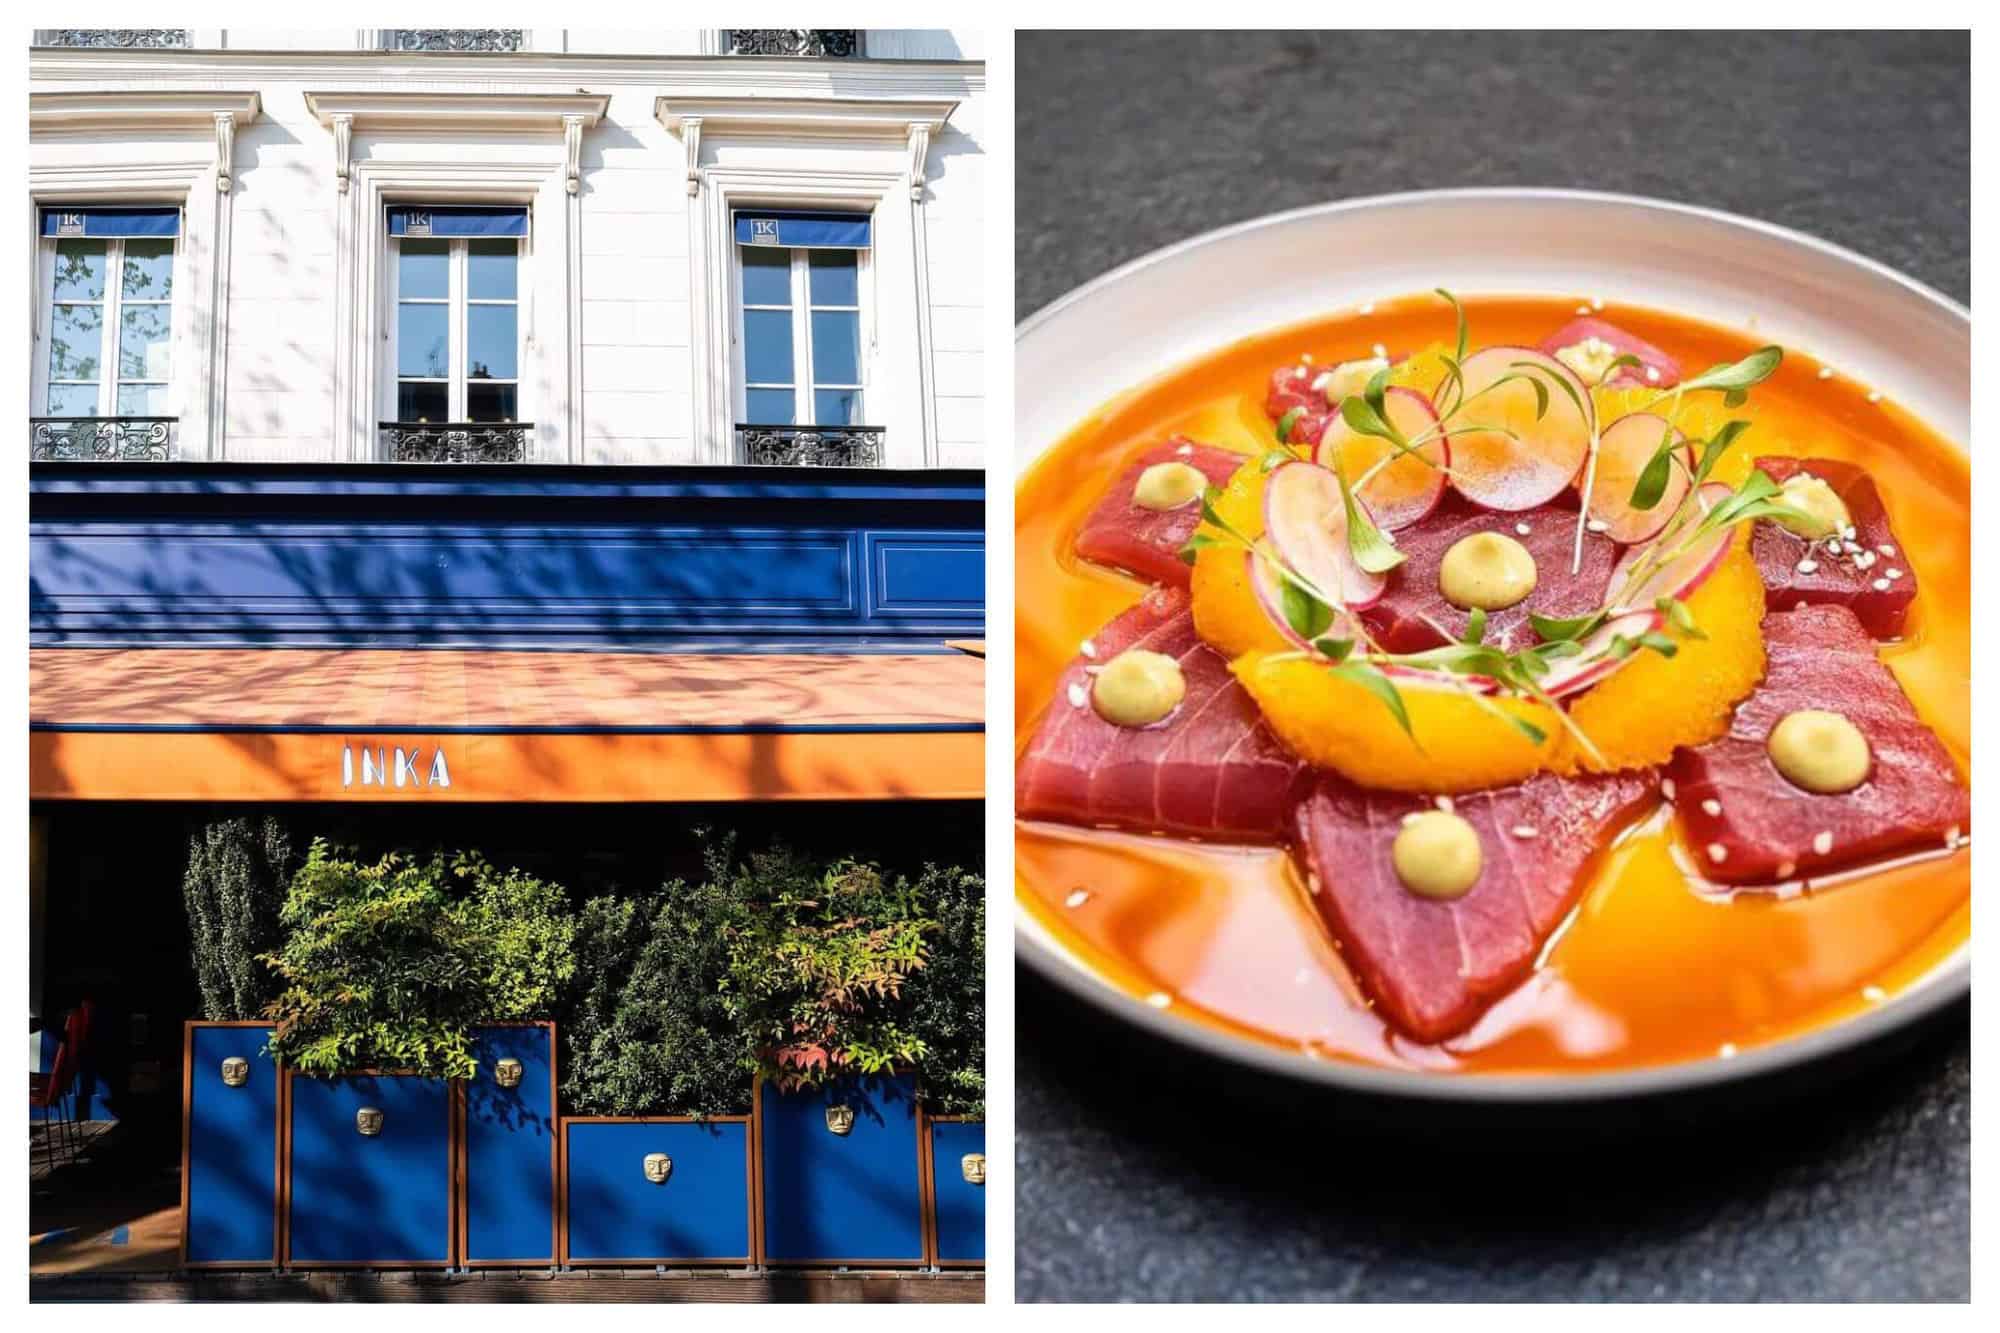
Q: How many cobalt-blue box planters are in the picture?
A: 6